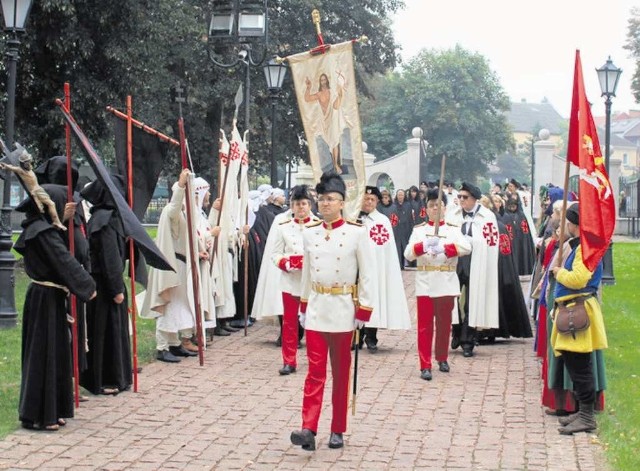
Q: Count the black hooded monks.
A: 3